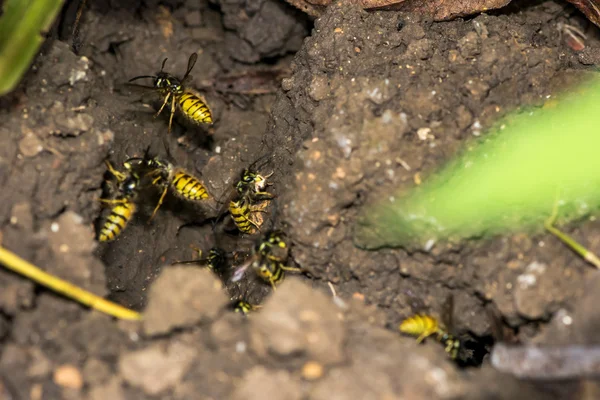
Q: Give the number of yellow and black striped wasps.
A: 8